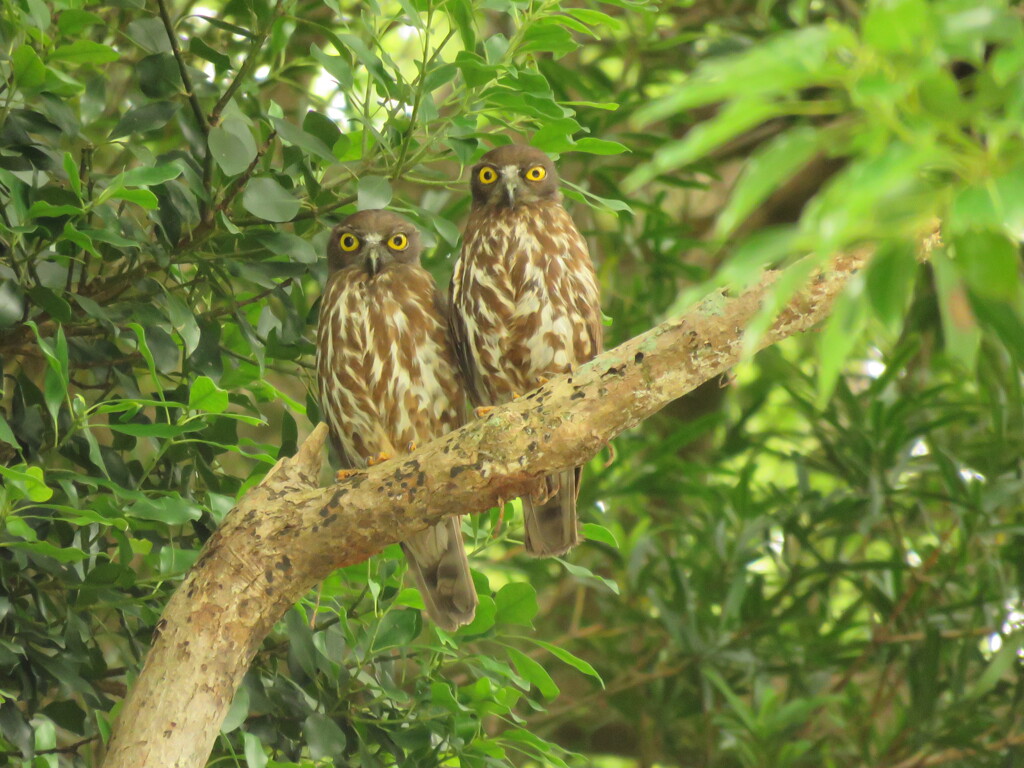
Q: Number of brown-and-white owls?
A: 2